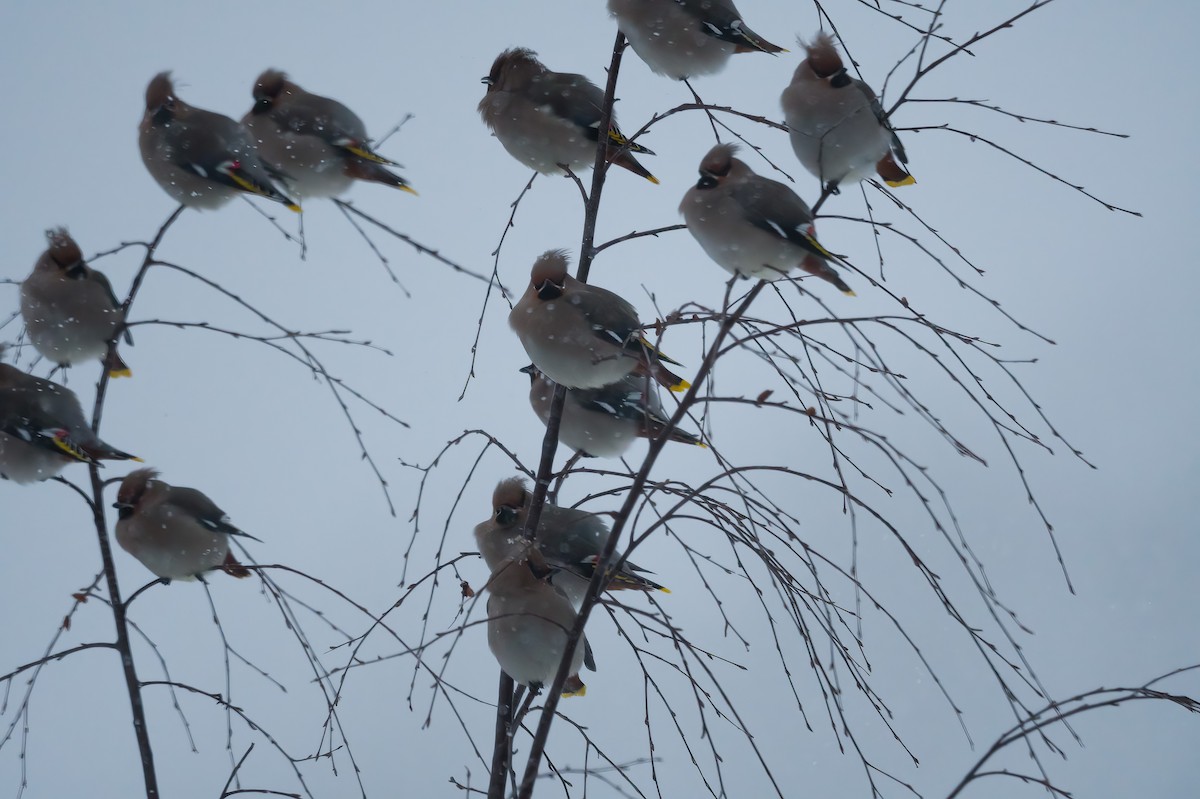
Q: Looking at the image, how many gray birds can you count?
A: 13